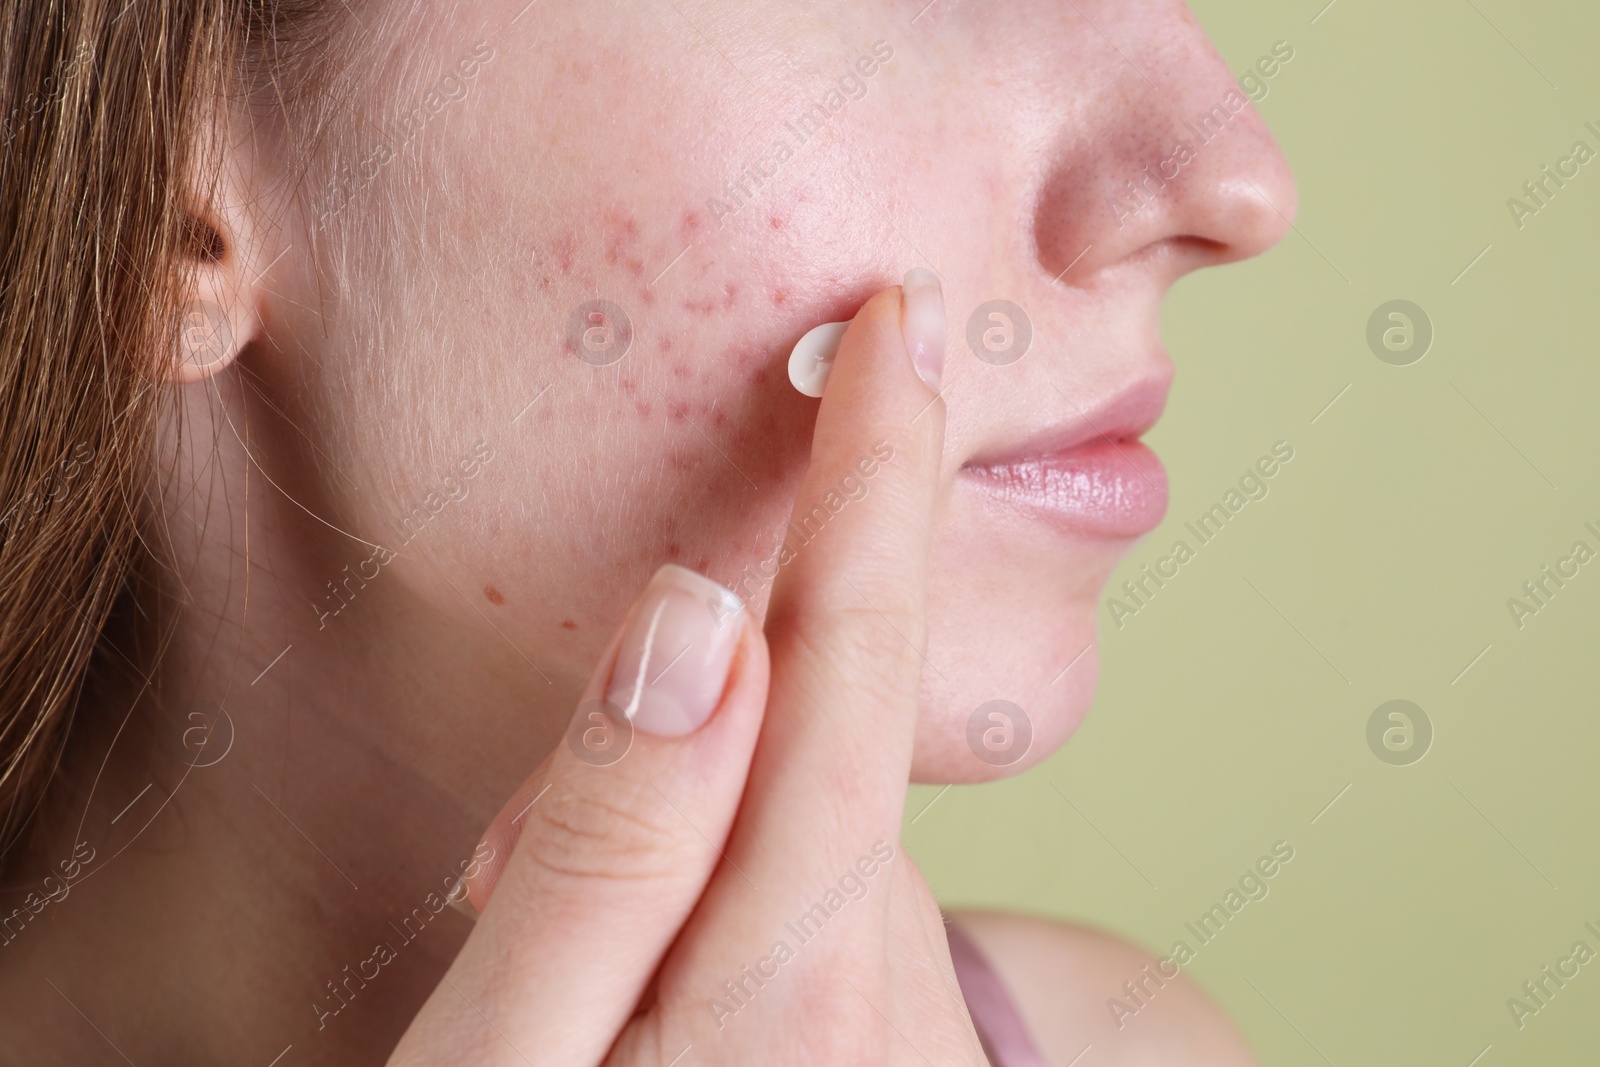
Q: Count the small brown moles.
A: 2